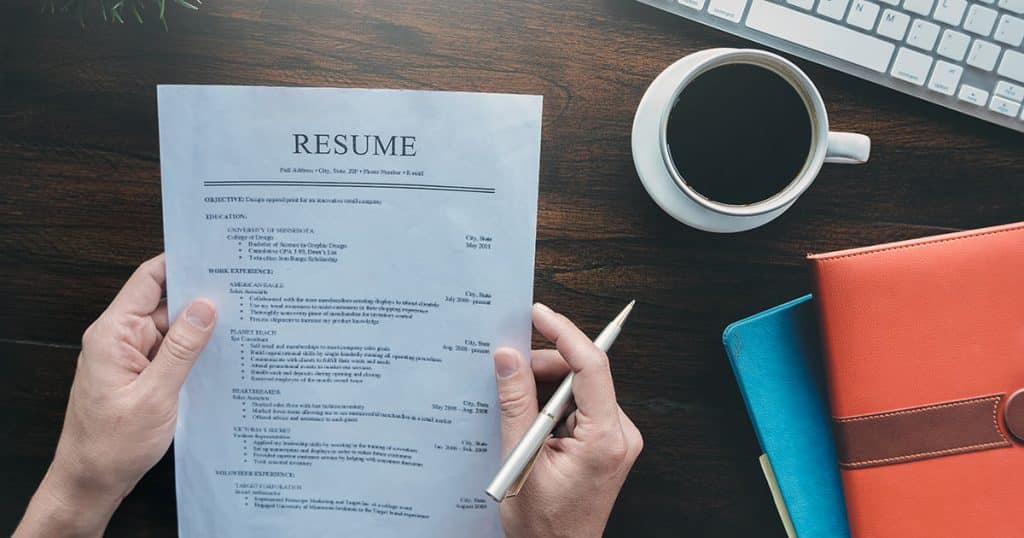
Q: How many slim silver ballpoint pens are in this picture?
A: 1